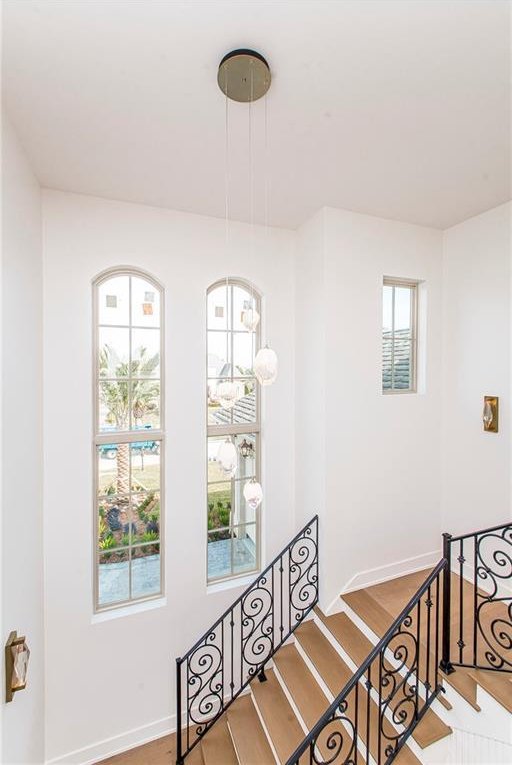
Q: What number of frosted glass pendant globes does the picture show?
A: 5